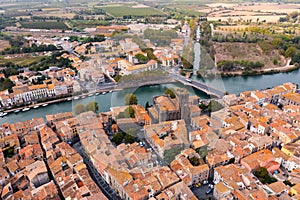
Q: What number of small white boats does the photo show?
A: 12